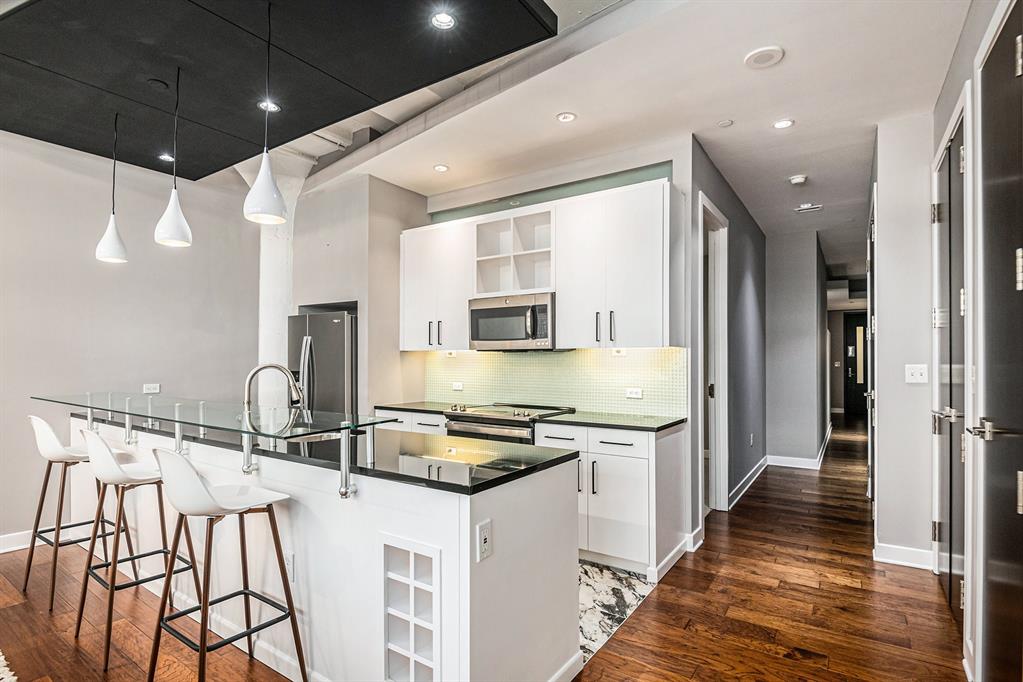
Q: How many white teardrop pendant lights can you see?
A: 3